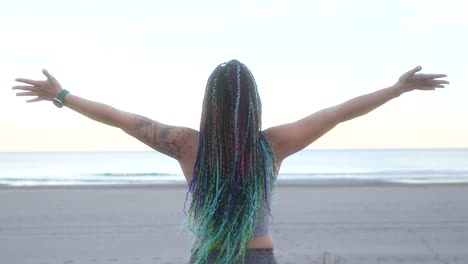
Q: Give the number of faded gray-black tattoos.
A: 1